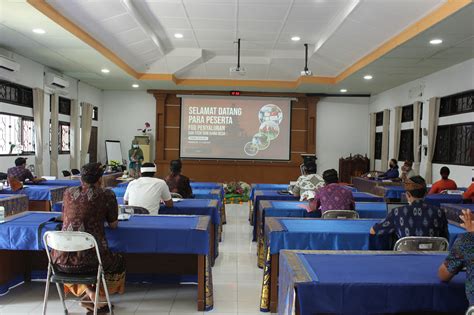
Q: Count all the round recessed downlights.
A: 8